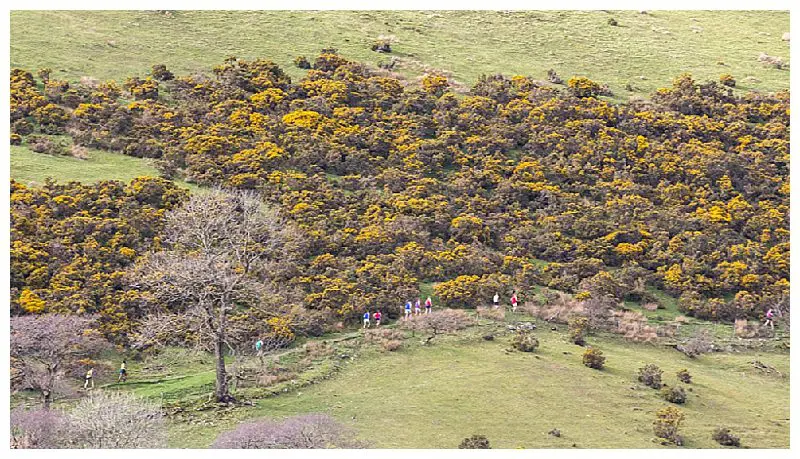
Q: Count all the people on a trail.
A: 11